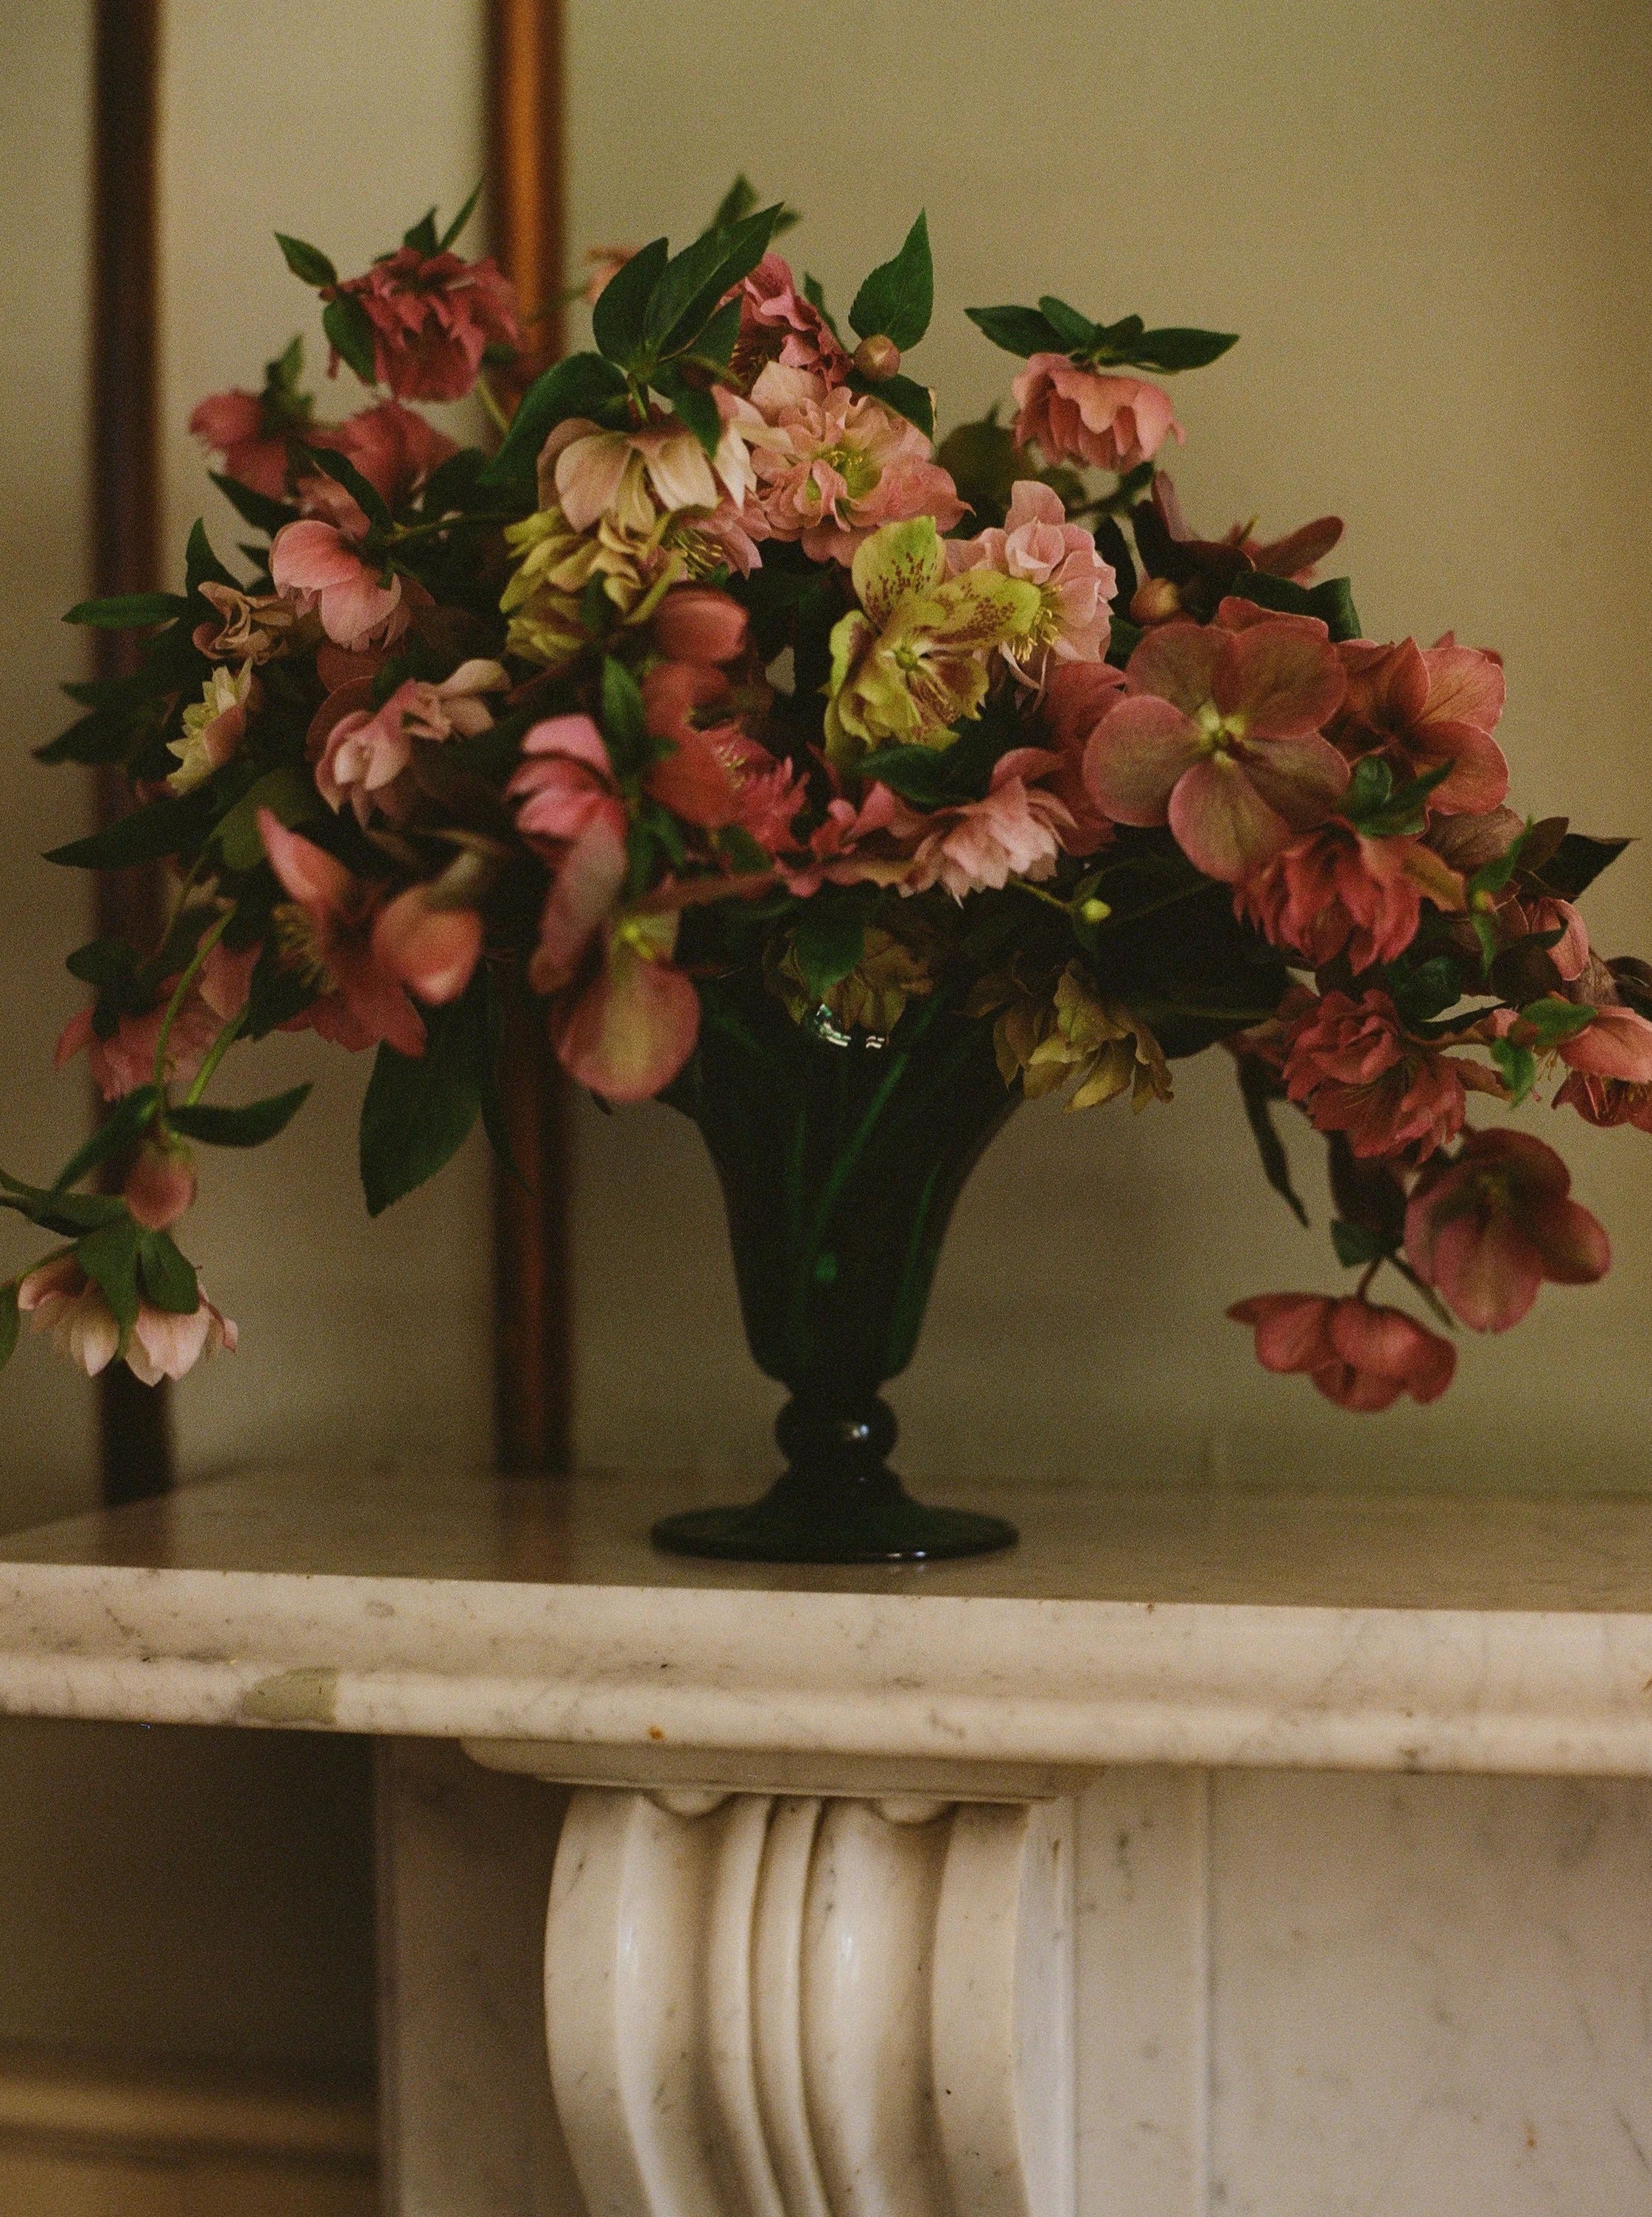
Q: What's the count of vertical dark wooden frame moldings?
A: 2